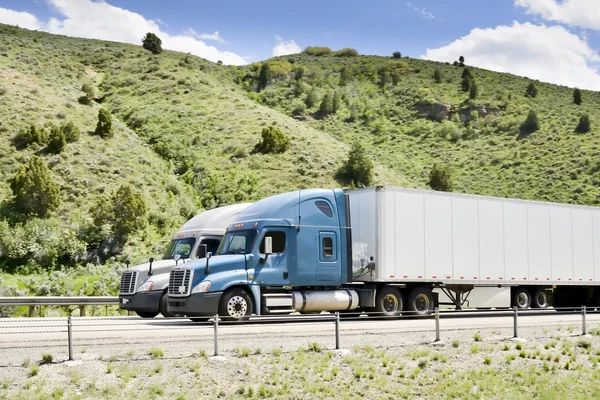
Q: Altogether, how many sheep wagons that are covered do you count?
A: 0